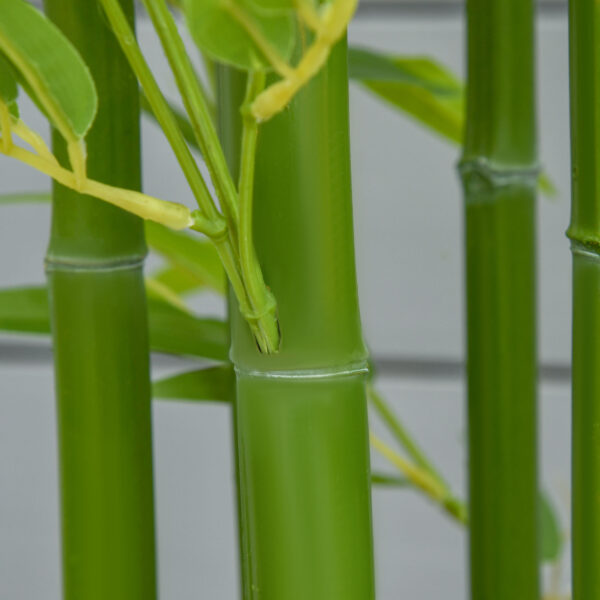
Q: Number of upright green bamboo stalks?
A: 4